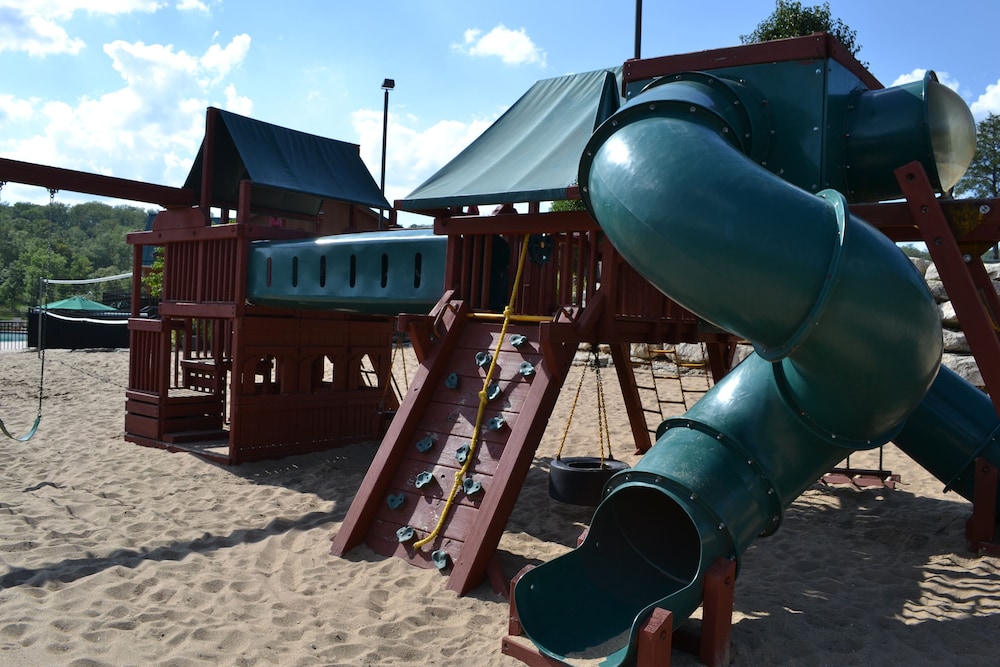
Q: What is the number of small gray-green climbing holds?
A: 13